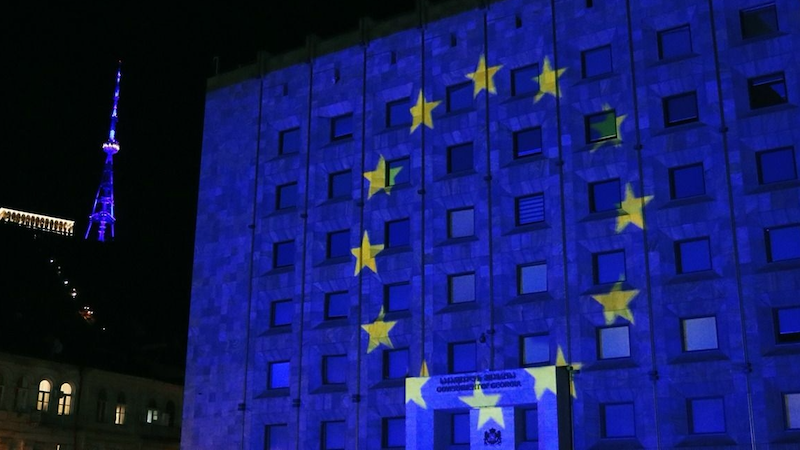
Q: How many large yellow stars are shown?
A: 12